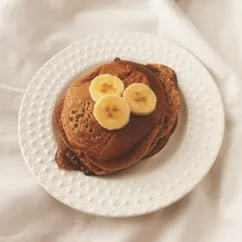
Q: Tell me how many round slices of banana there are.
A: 3